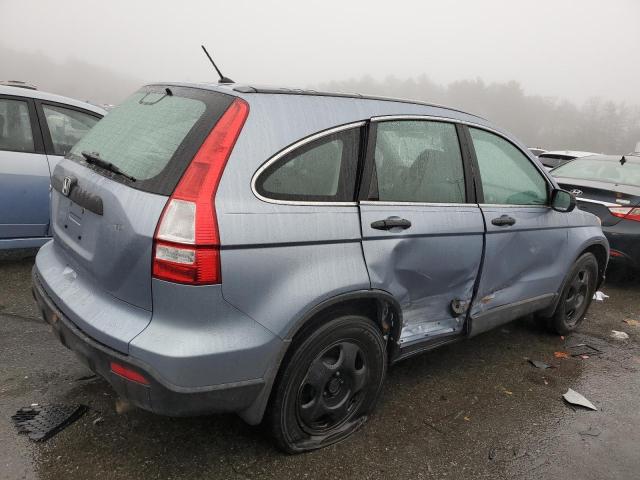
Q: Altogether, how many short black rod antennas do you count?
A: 1